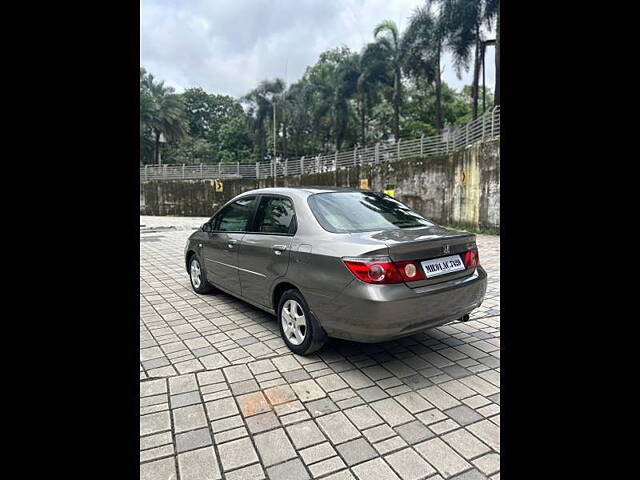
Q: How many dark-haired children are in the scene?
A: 0